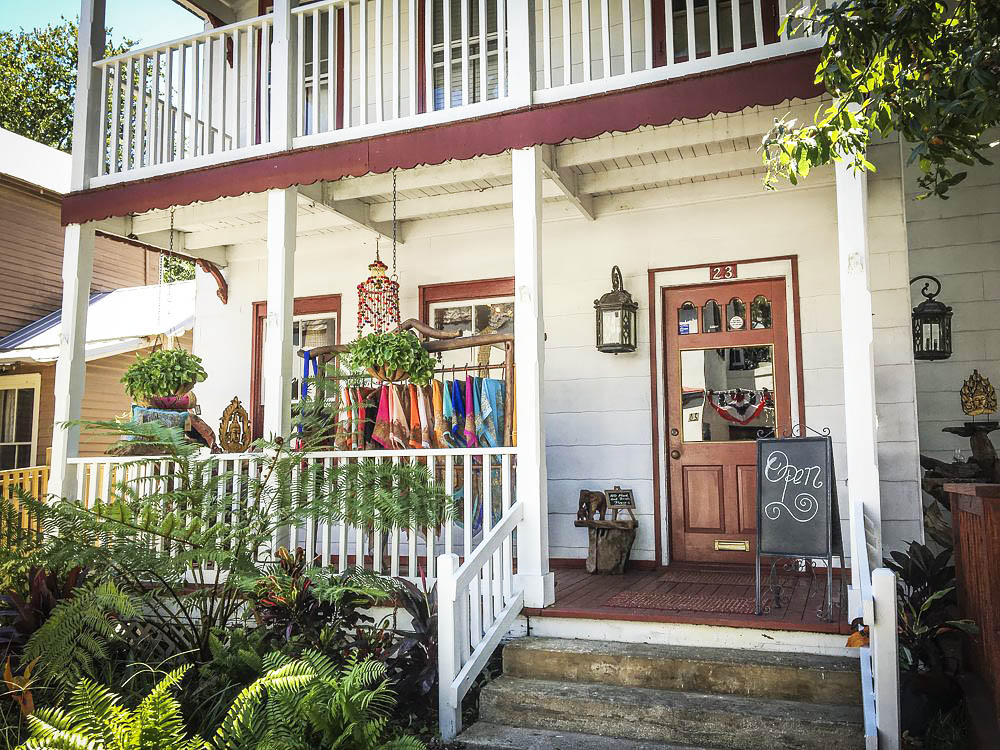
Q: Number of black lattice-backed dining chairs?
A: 0